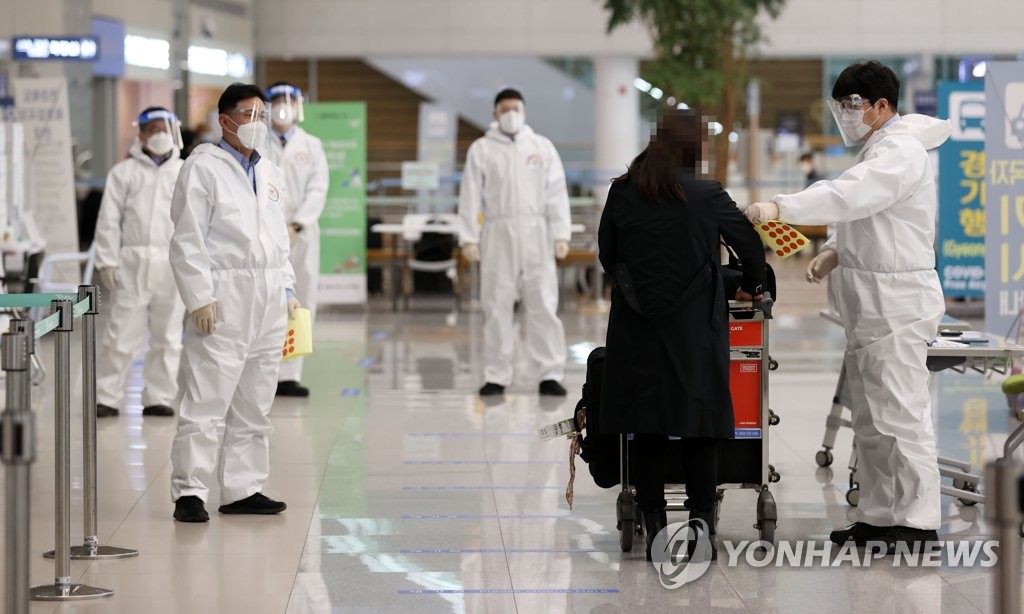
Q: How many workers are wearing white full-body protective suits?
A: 5